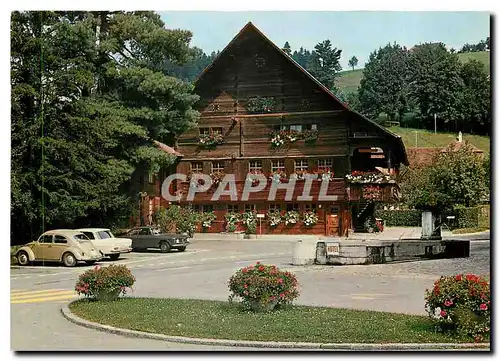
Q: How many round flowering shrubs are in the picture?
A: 3